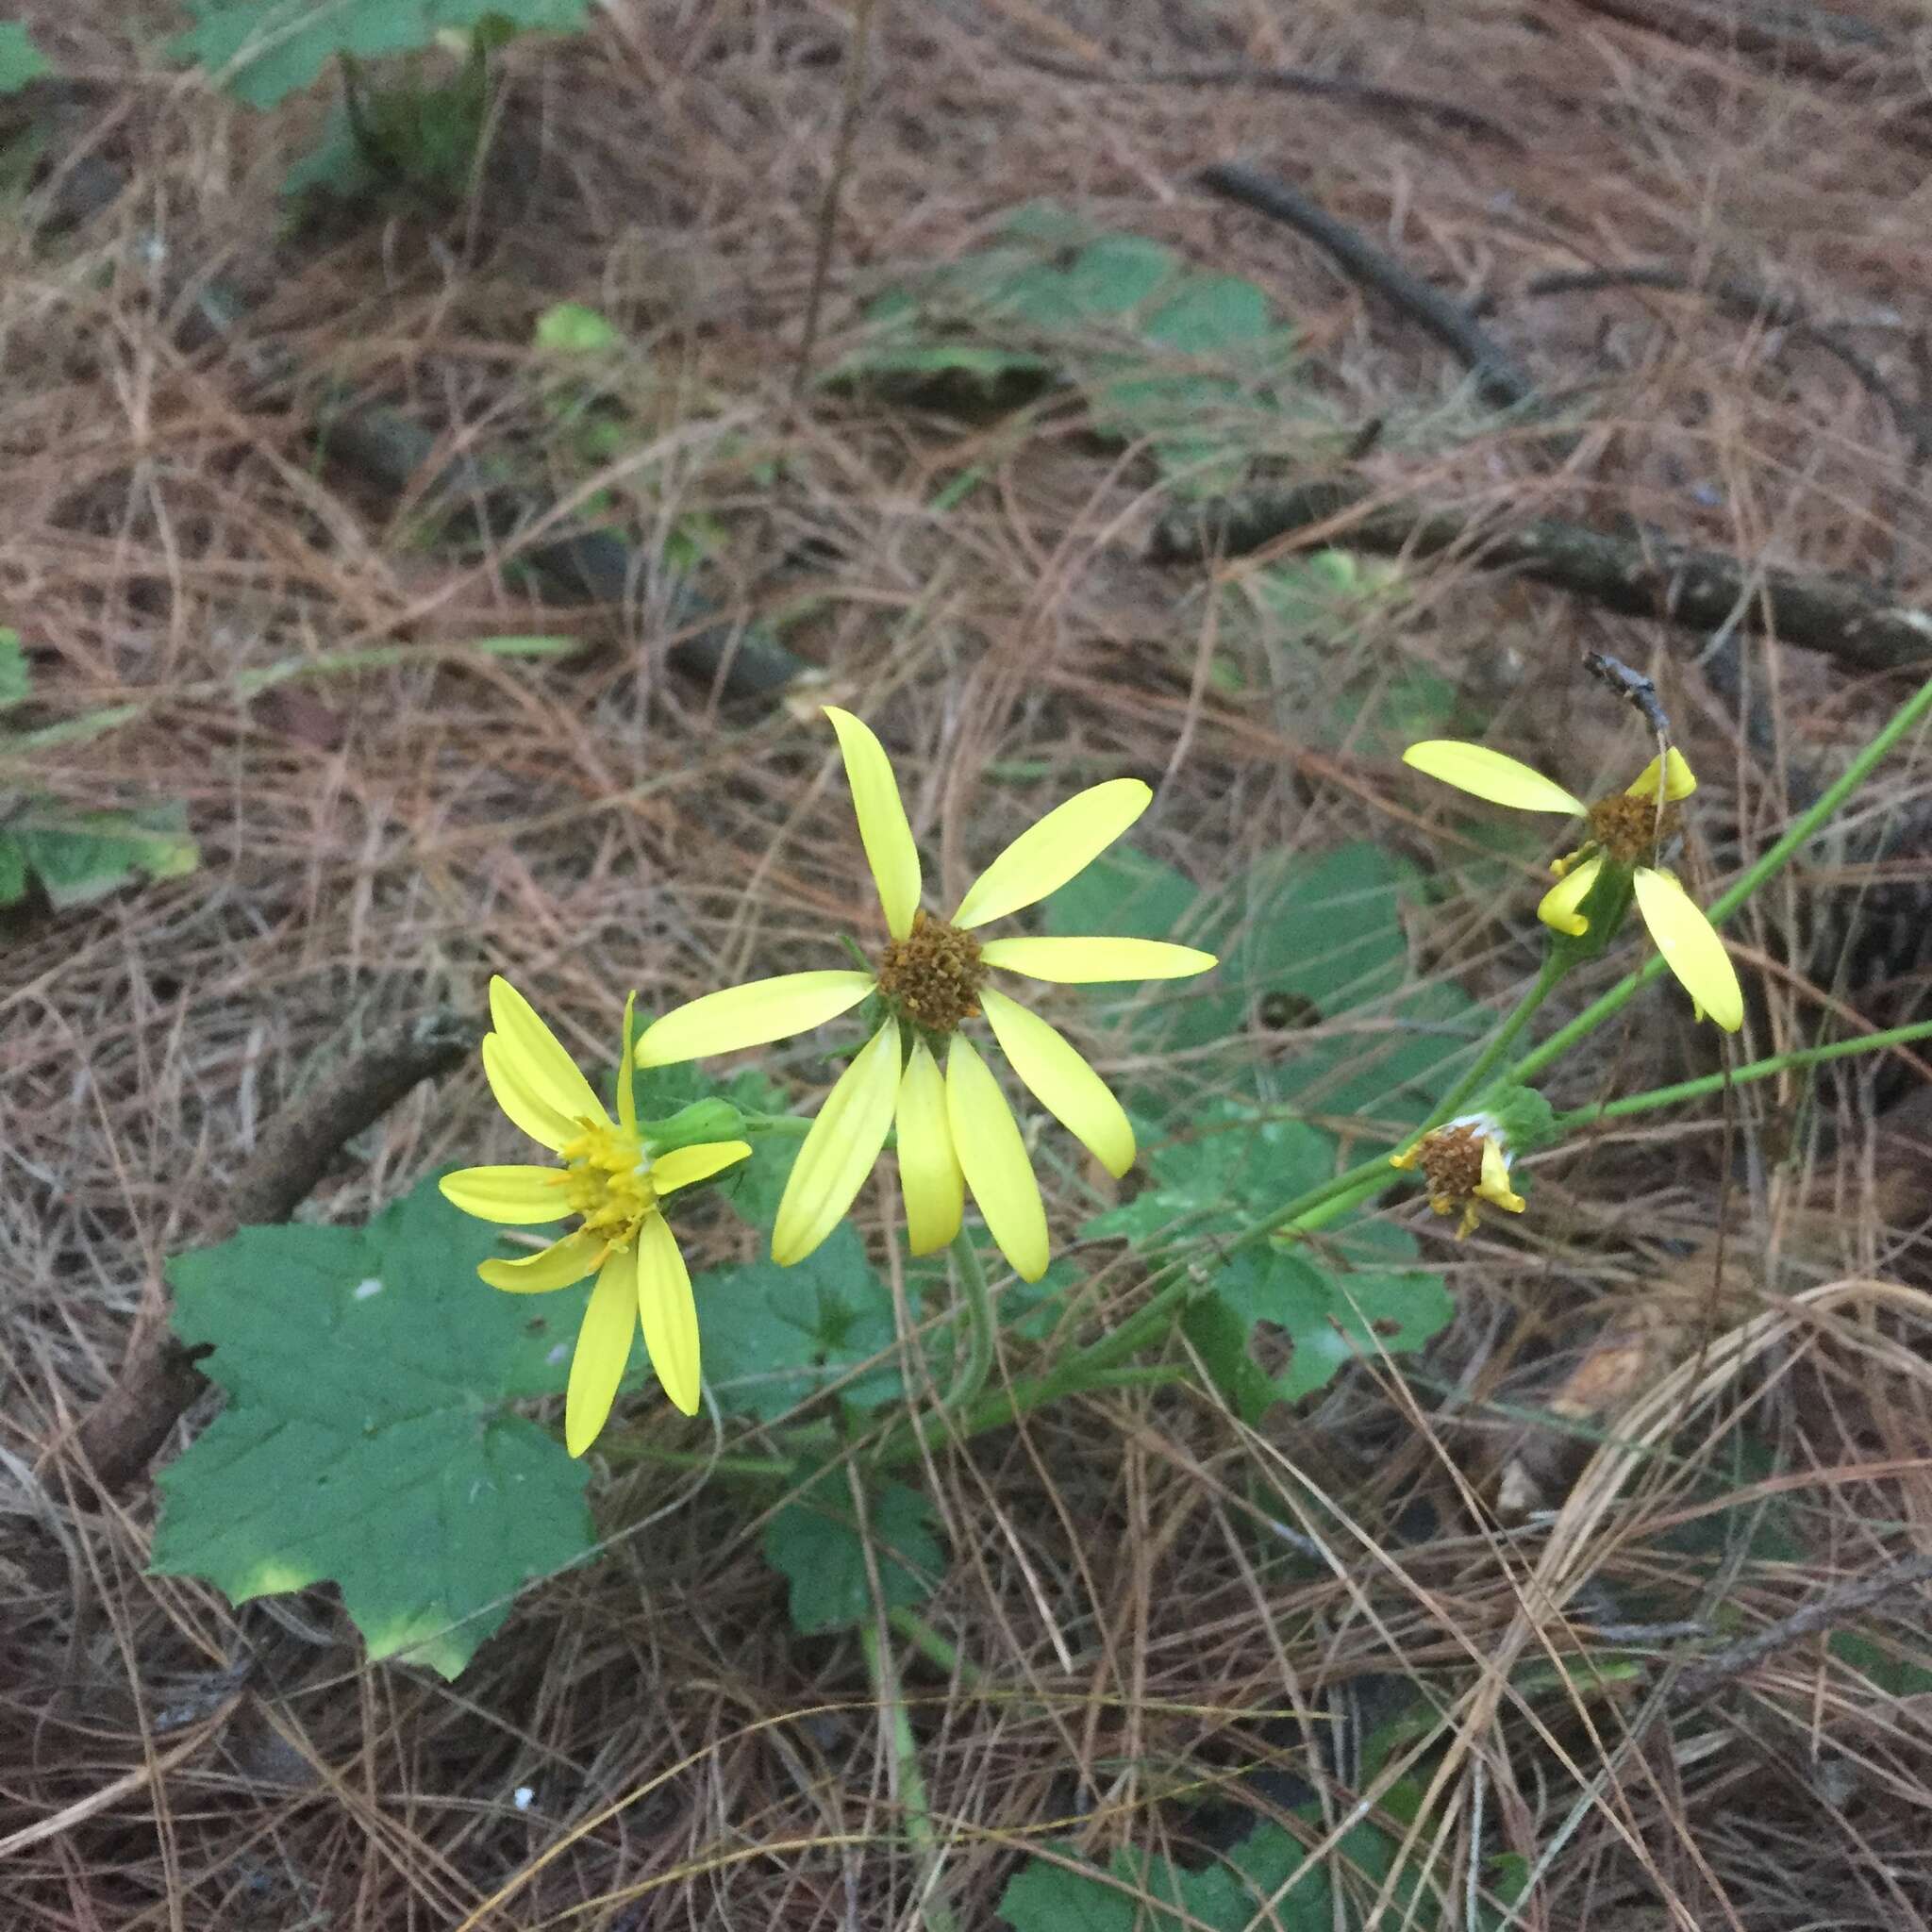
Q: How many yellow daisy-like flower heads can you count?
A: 4